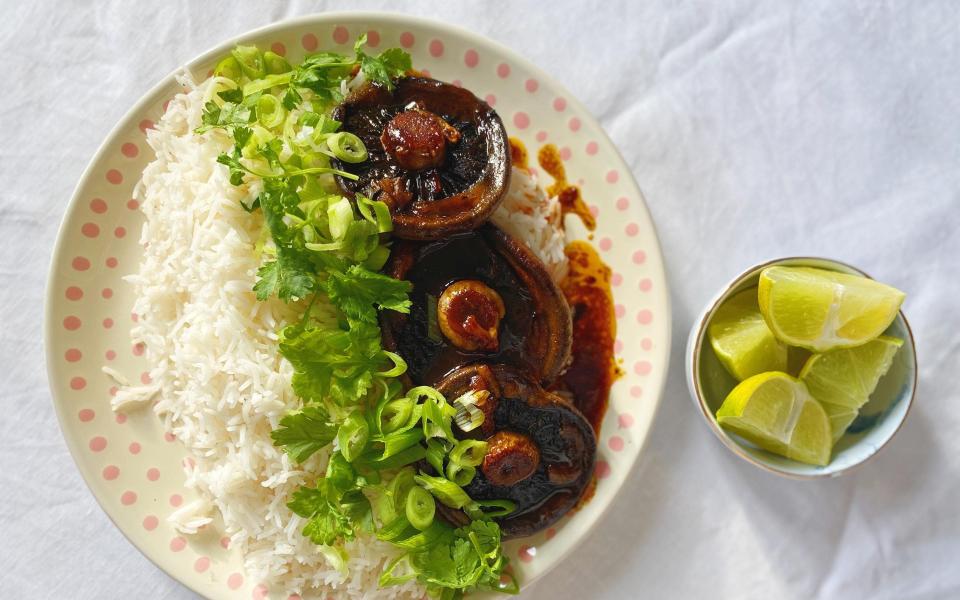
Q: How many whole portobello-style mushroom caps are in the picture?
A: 3